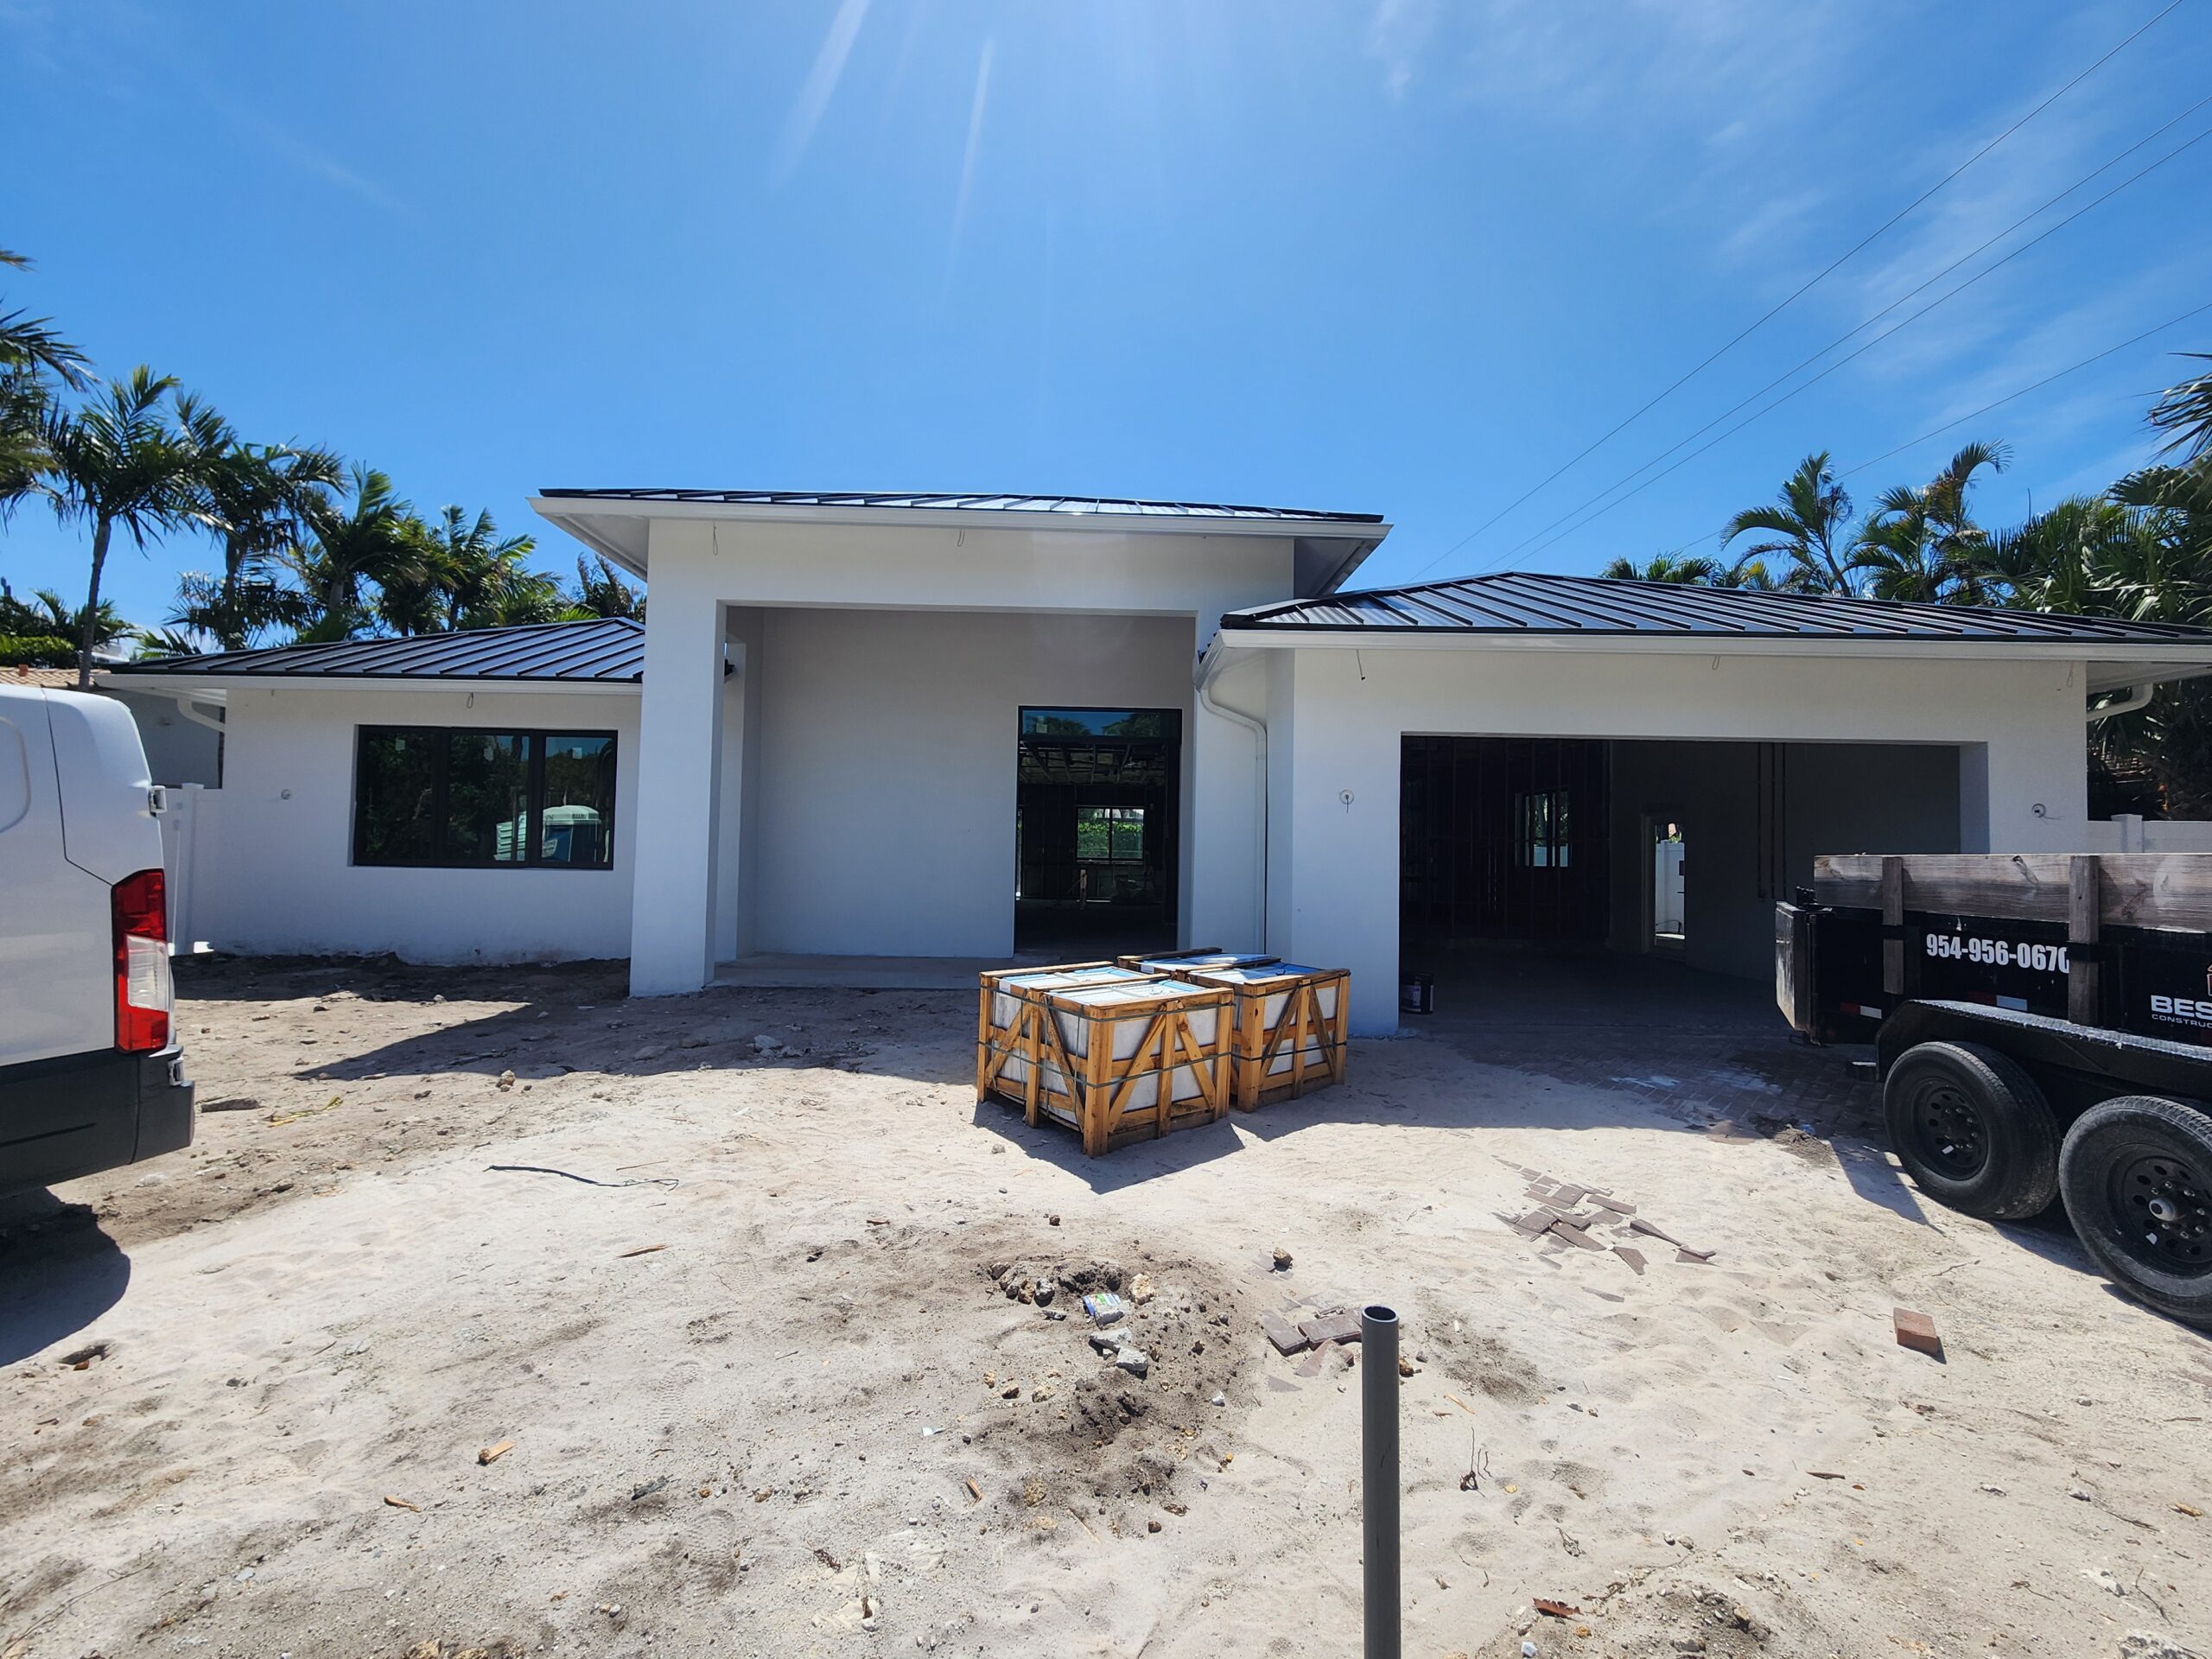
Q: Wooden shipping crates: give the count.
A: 2